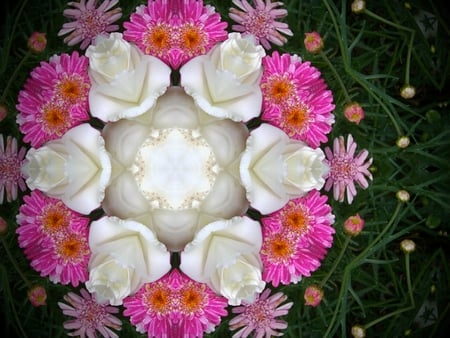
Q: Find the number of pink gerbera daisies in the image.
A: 12